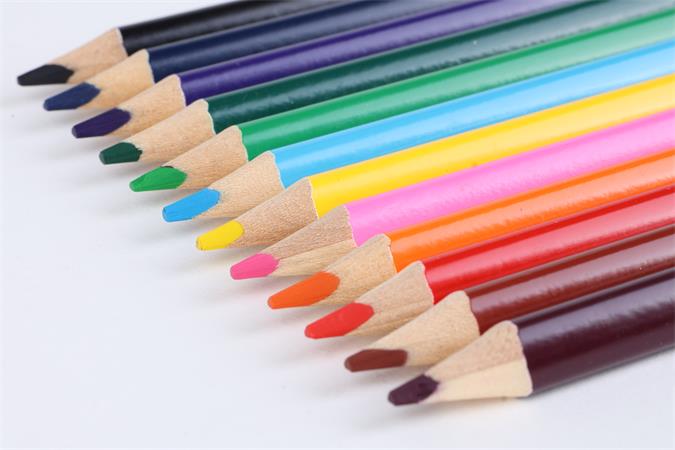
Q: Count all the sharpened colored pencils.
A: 12